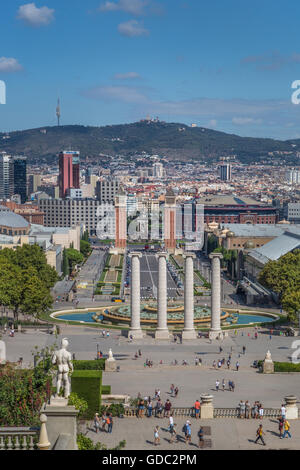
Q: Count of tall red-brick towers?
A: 2